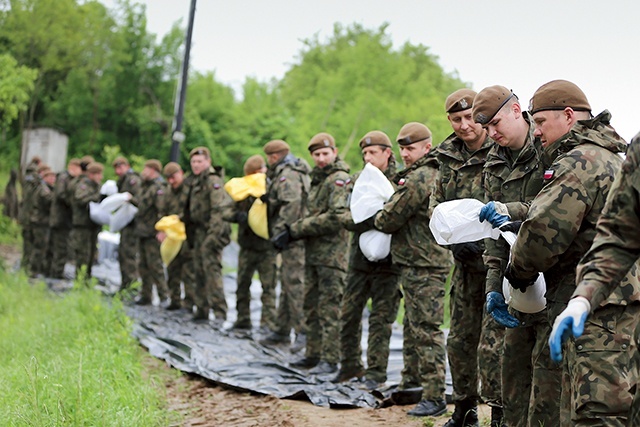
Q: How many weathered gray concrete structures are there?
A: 1